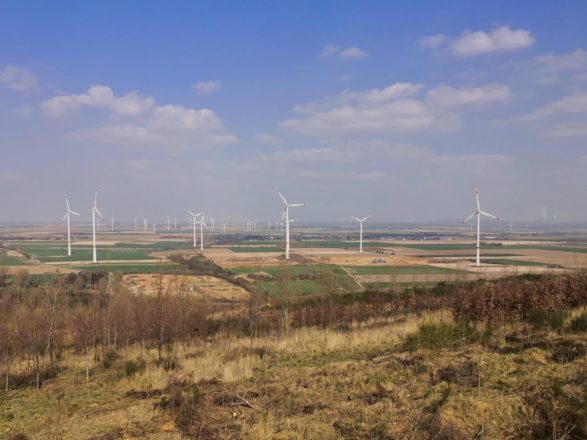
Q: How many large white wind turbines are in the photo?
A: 7